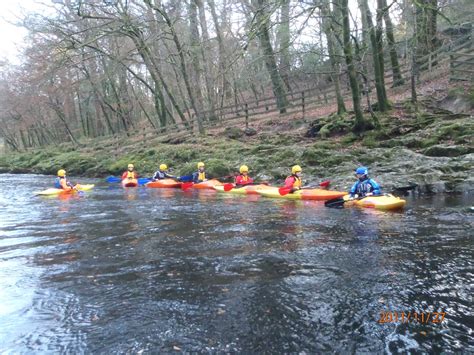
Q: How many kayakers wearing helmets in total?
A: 7